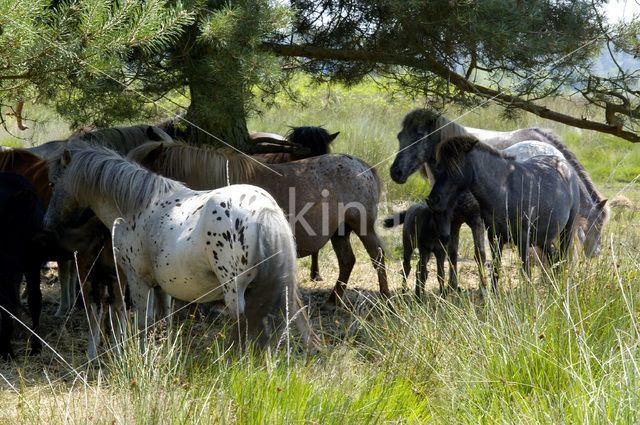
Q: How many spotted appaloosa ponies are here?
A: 1